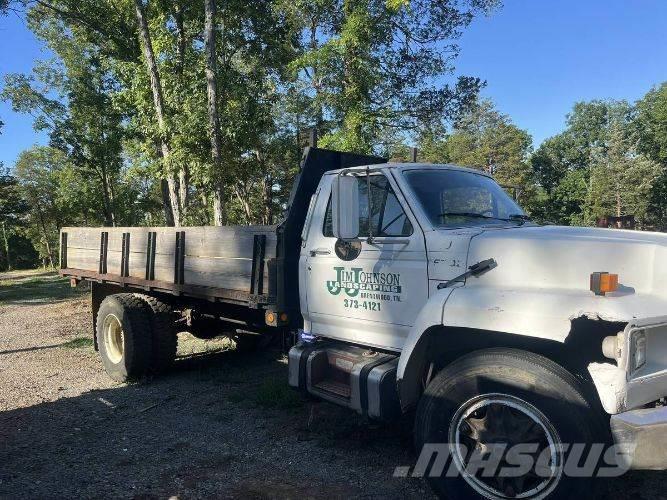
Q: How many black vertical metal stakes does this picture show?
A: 6